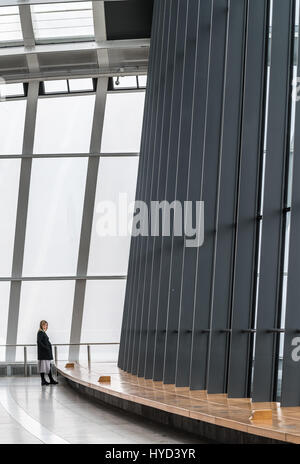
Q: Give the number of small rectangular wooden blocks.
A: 3